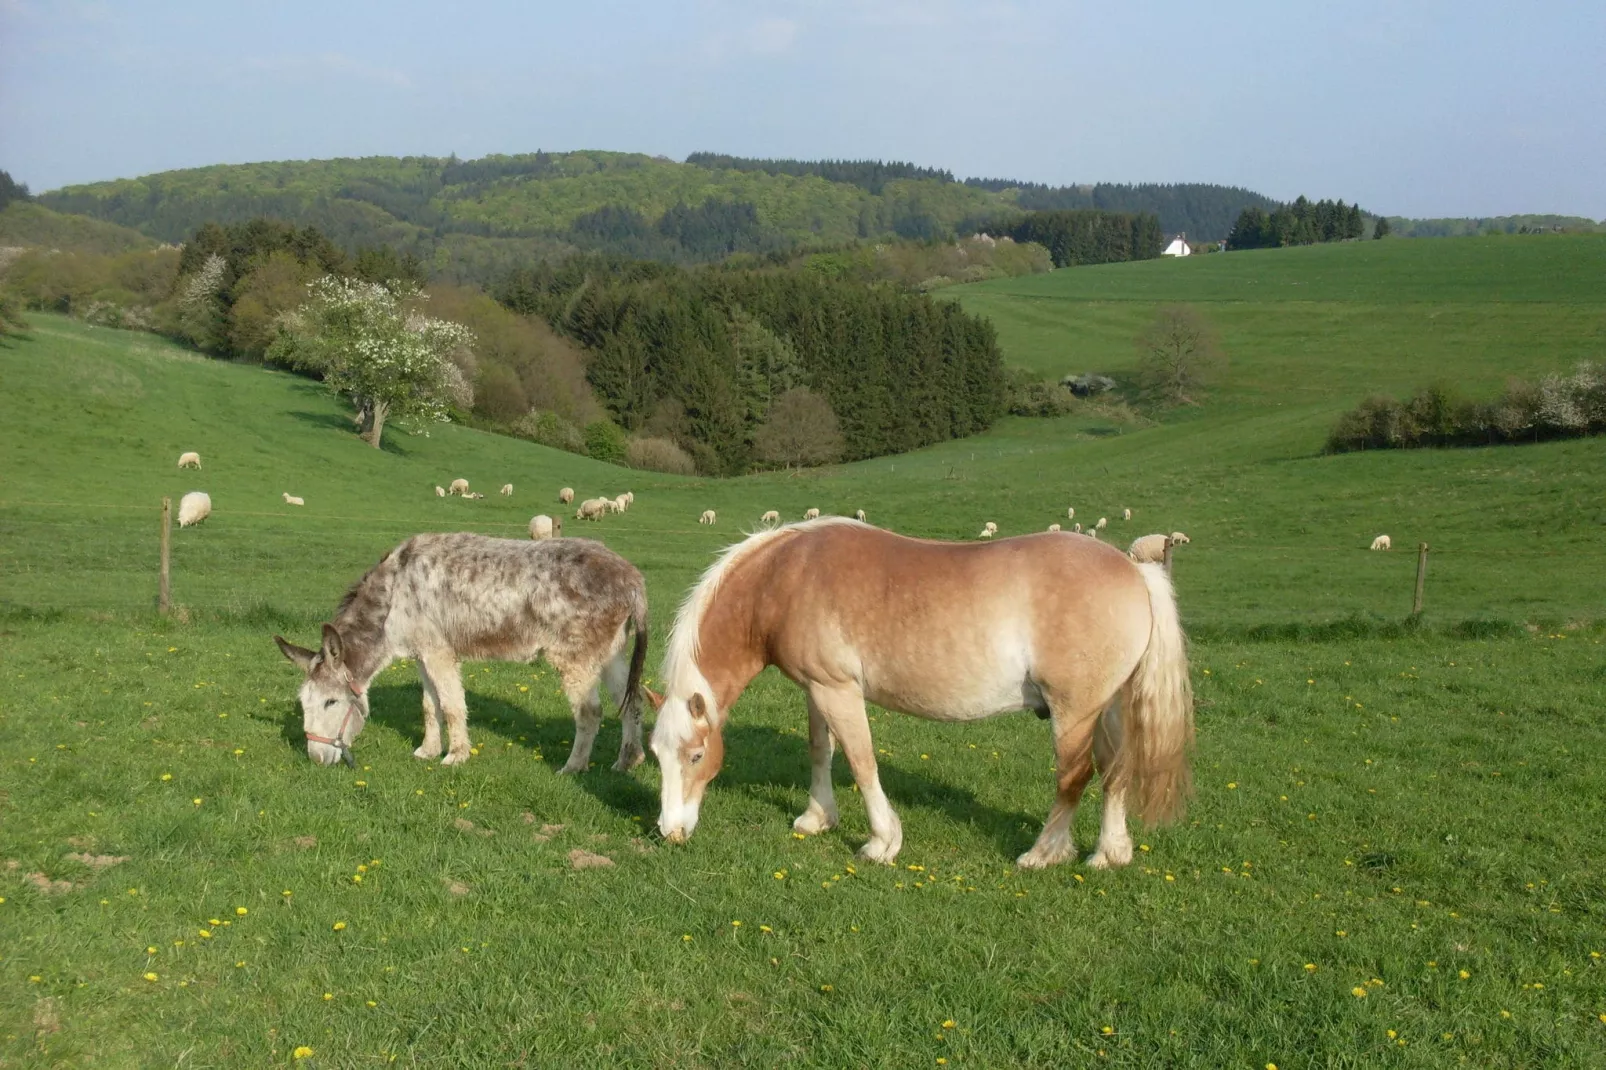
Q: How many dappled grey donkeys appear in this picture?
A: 1